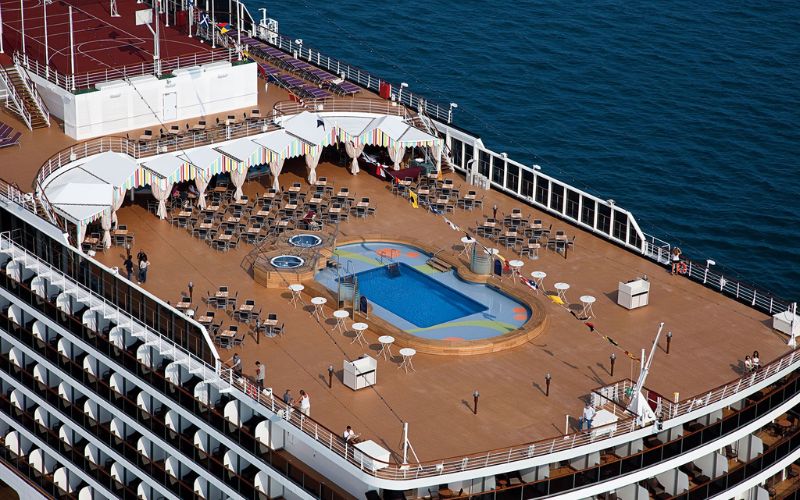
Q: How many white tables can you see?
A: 12